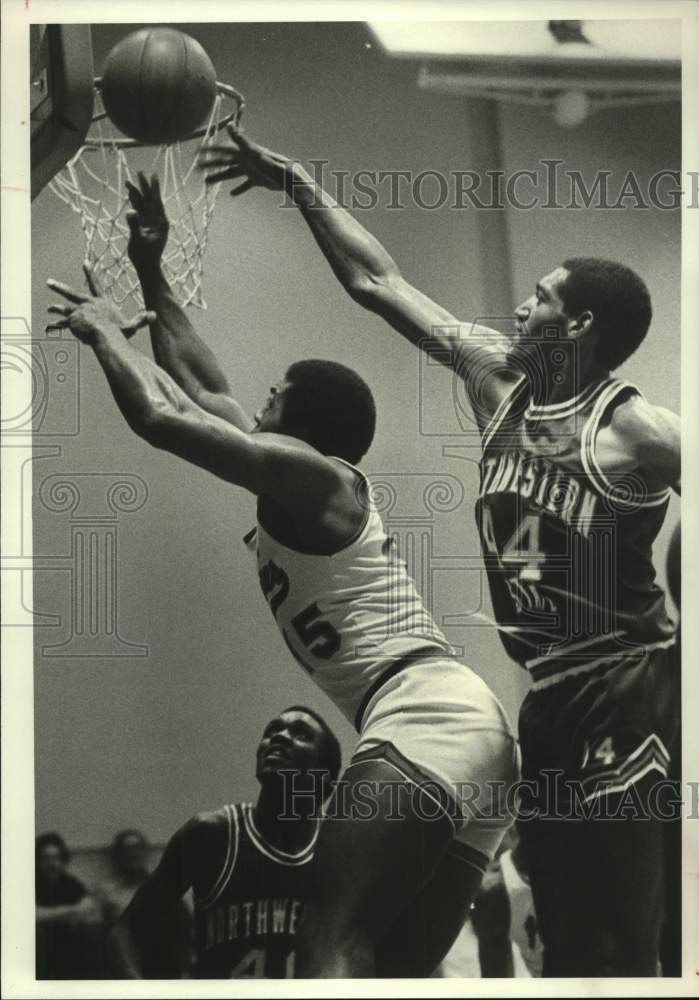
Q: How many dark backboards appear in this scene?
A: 1